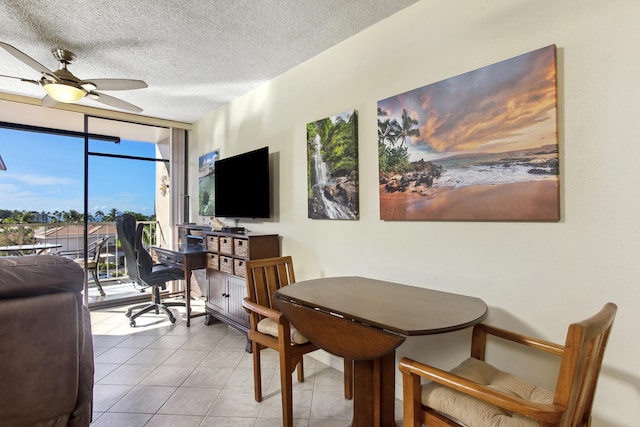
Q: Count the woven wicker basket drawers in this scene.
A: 6